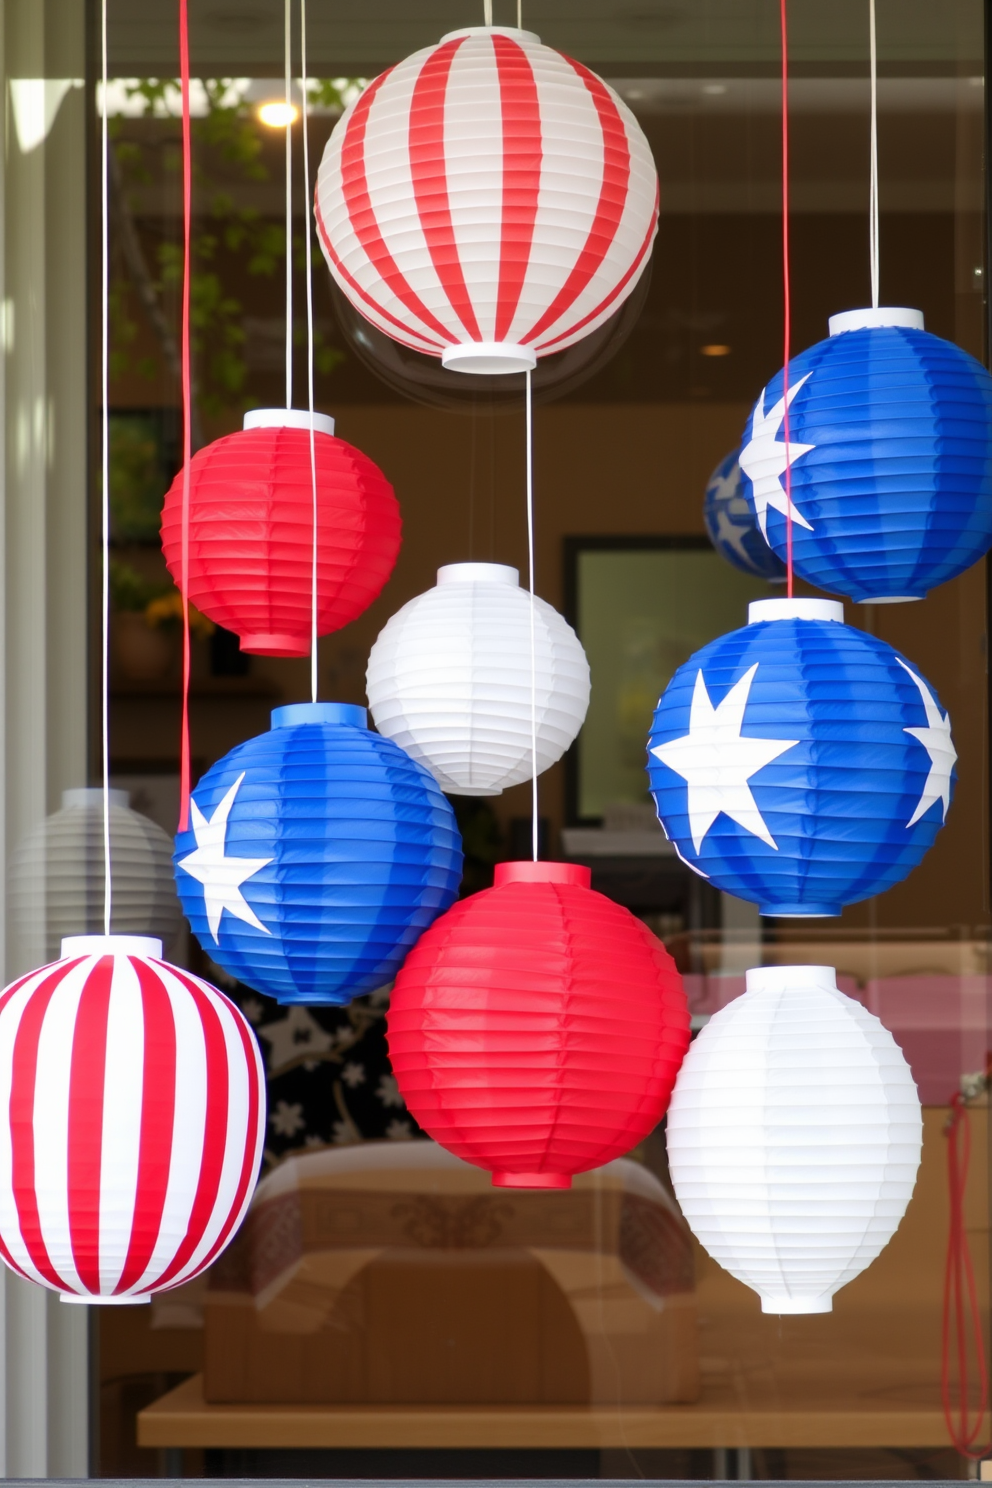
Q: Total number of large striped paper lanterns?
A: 2